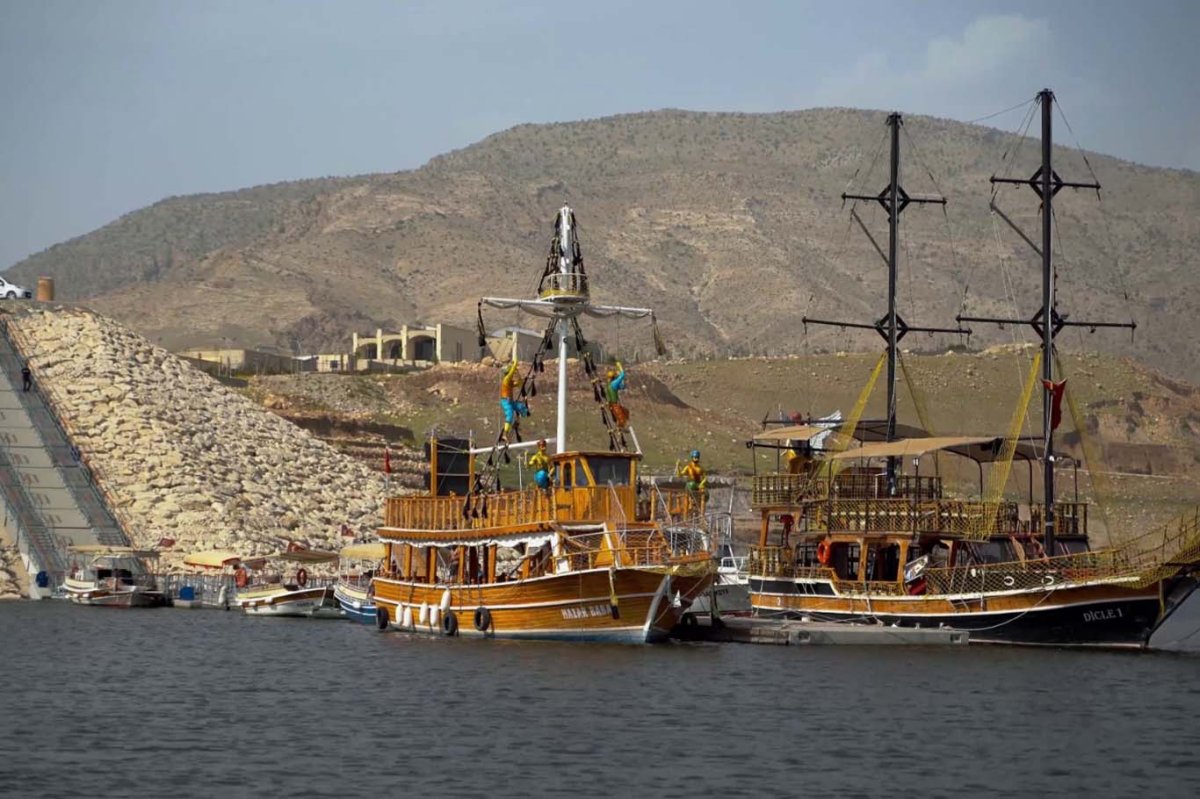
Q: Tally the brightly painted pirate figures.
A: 4